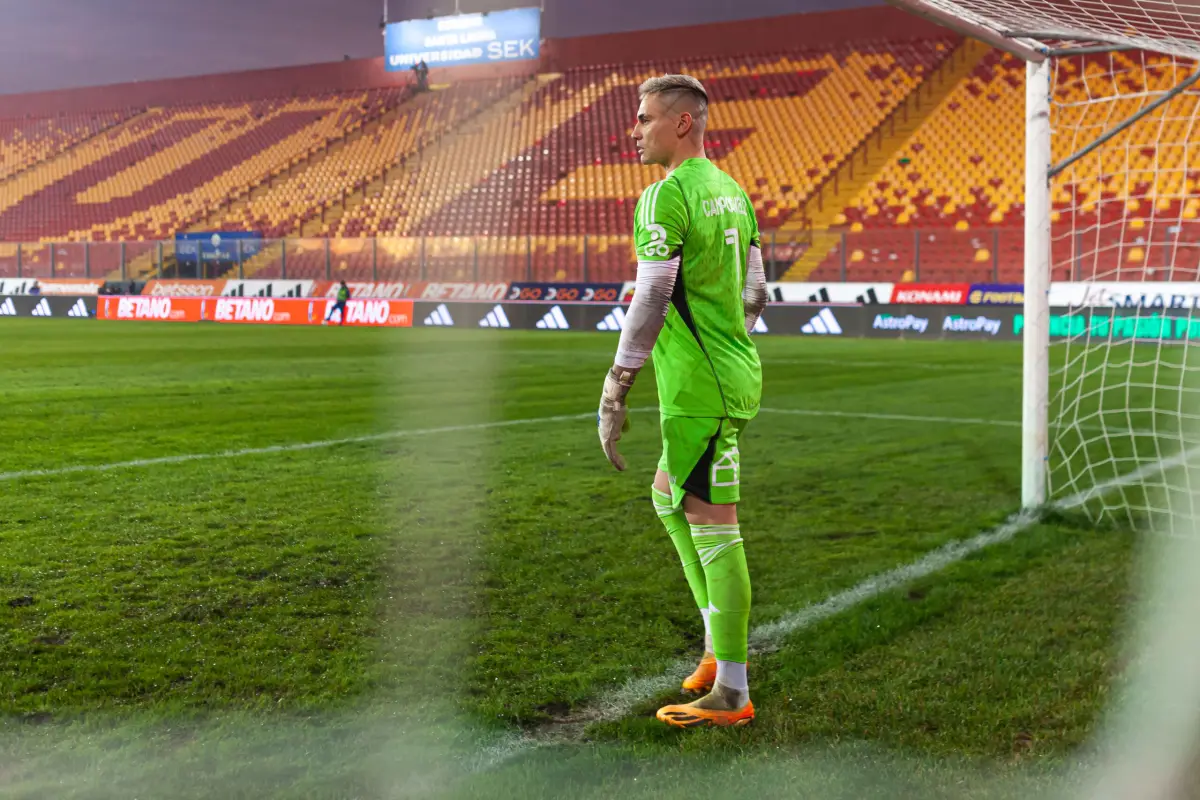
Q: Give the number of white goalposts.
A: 1